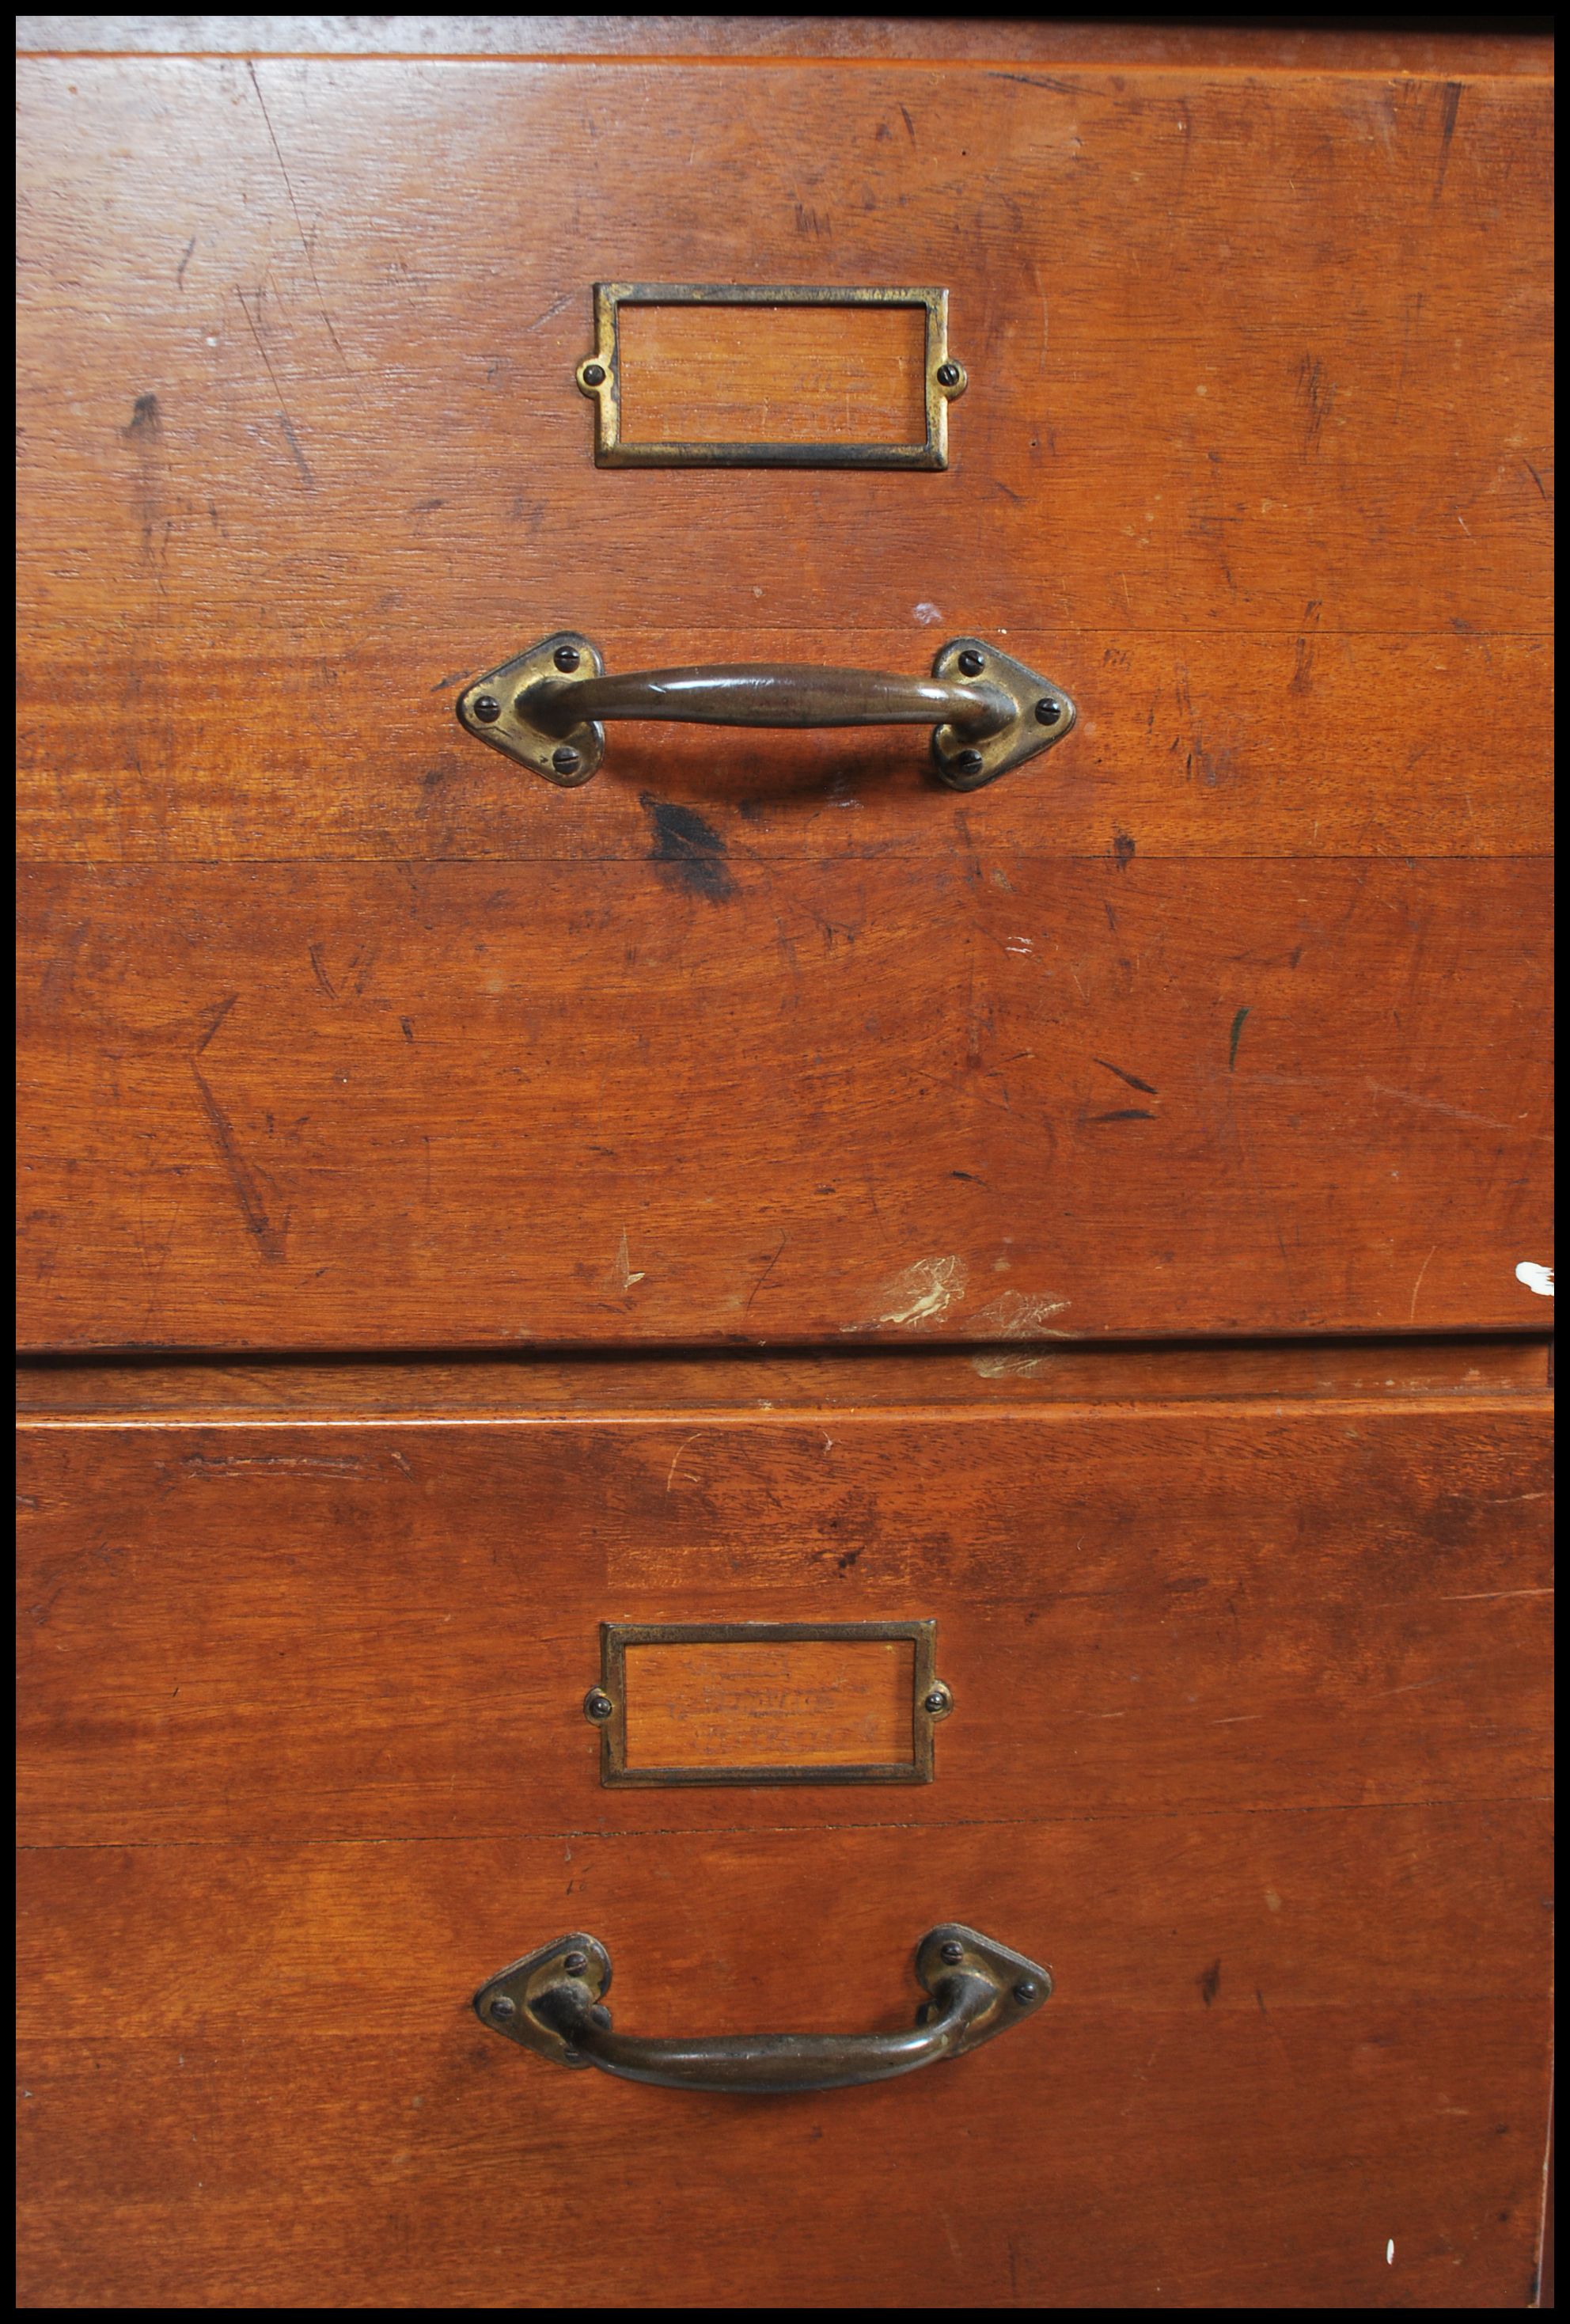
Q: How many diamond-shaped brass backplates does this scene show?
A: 4